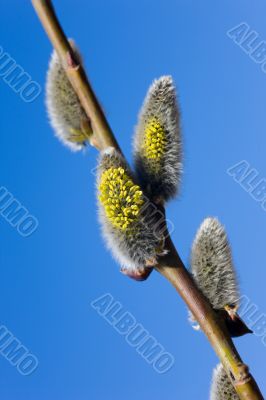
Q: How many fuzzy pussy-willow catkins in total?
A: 5